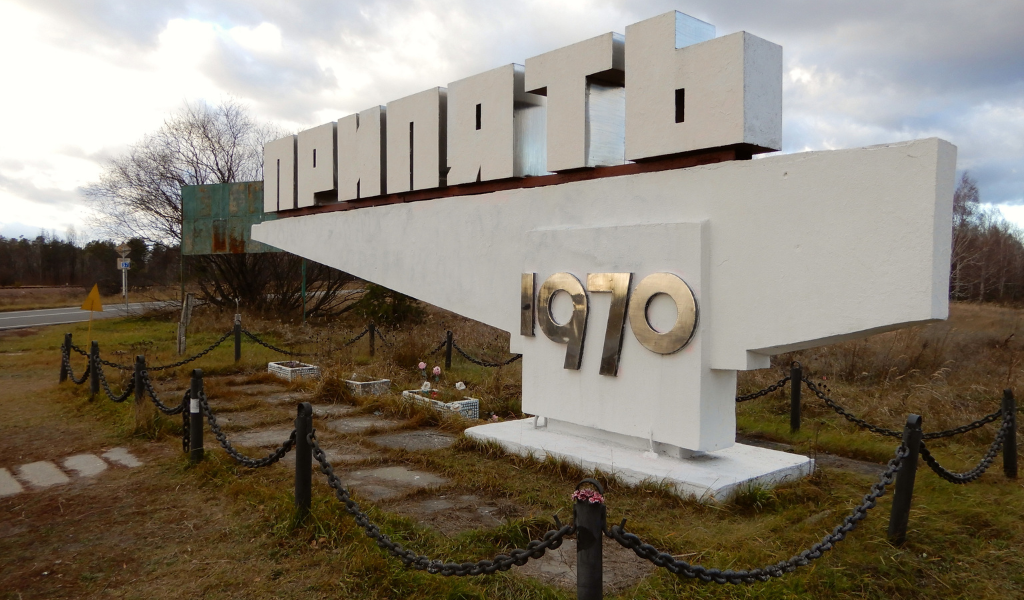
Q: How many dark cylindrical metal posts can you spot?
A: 12